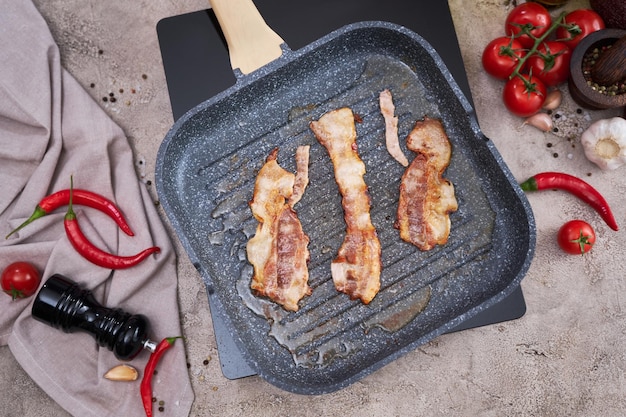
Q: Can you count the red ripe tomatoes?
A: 7